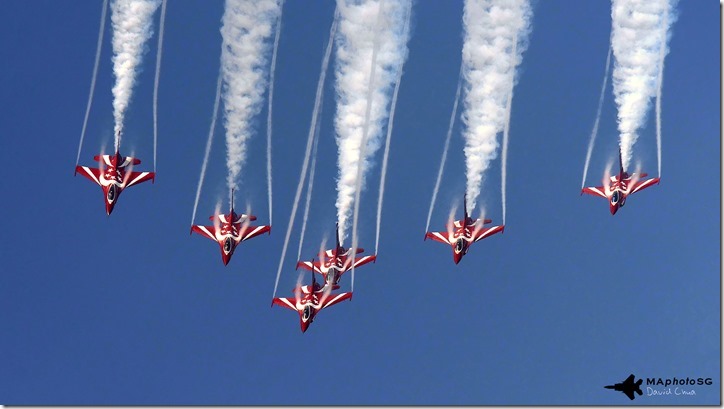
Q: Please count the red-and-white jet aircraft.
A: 6